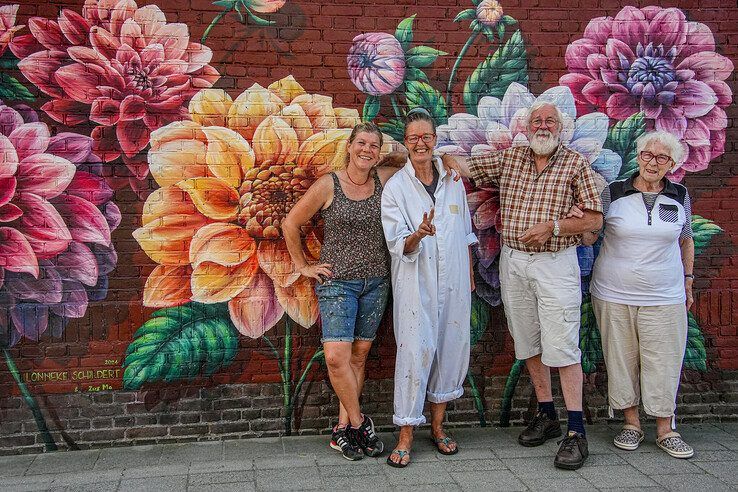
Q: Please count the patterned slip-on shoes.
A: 2